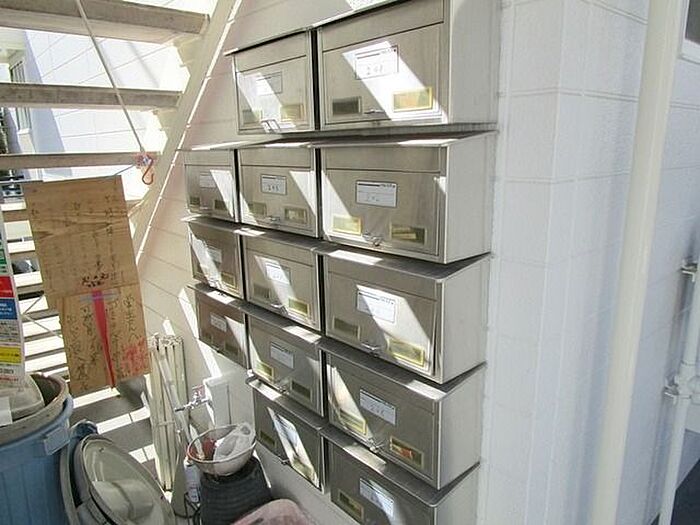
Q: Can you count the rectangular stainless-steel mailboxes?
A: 13